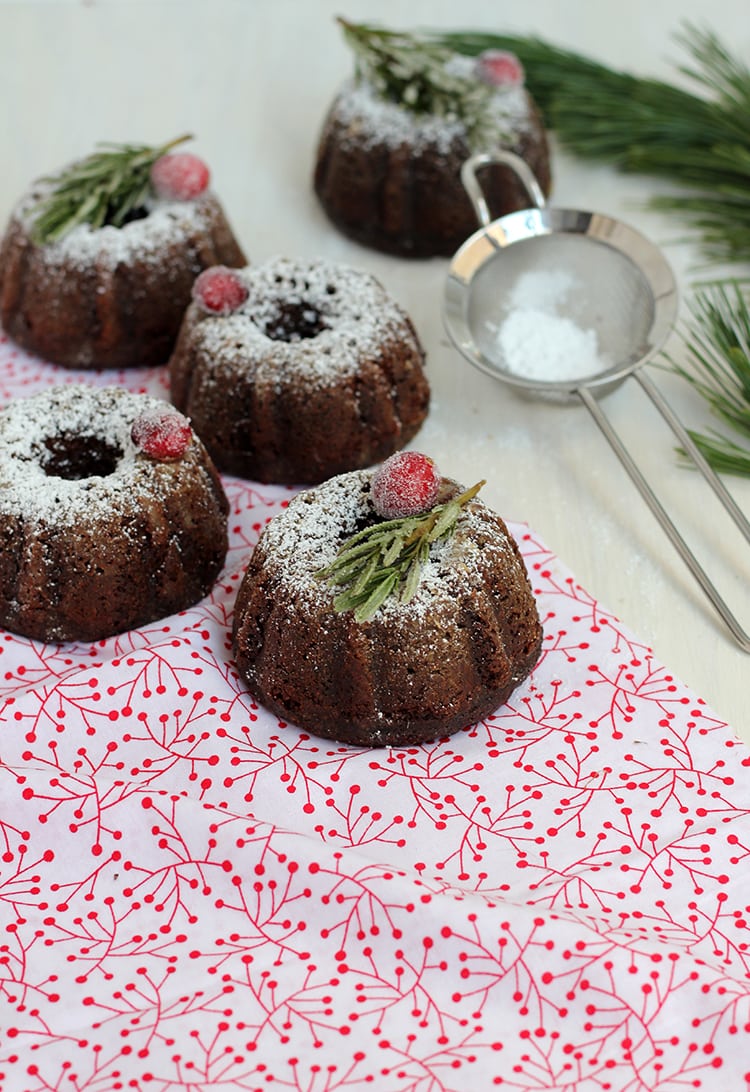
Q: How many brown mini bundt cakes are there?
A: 5